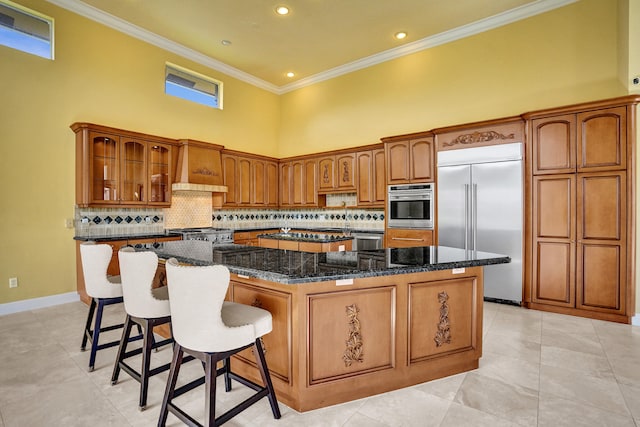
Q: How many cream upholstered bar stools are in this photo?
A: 3